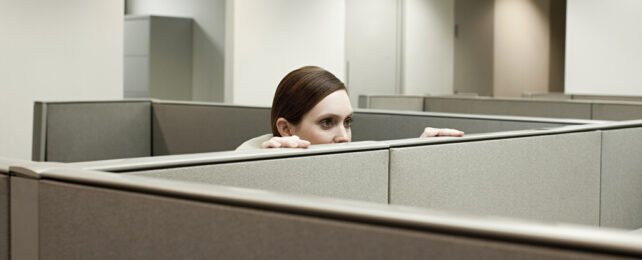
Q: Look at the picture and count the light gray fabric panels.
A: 3